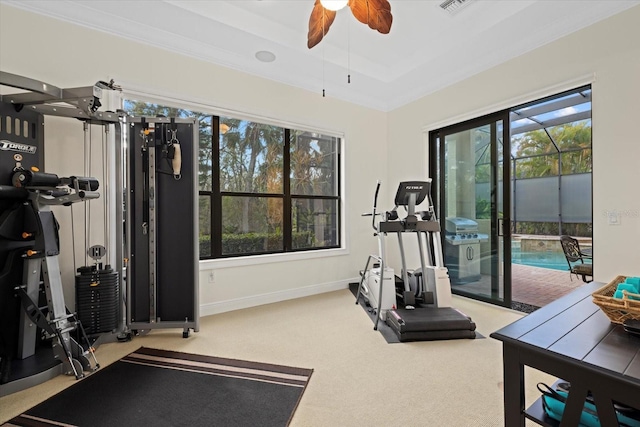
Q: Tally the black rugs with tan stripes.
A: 1